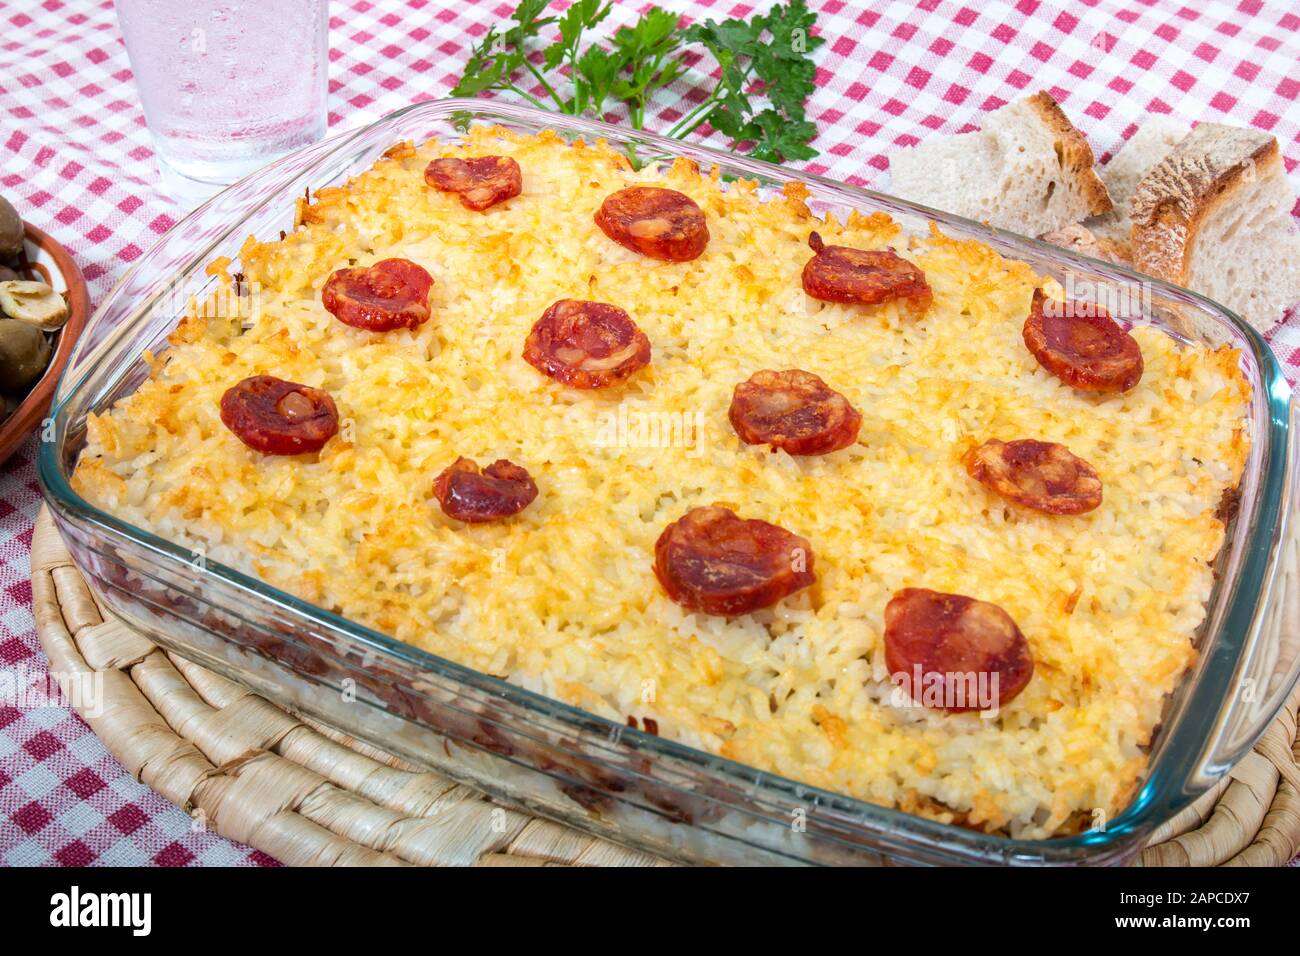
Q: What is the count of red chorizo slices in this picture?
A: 12